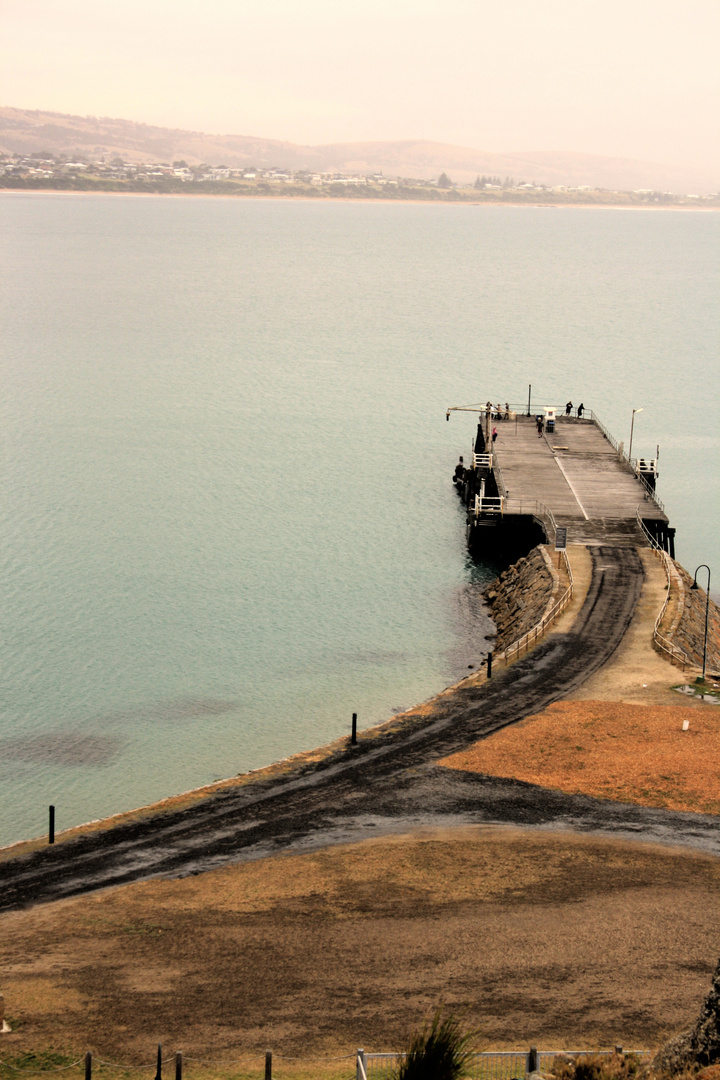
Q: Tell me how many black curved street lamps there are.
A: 1